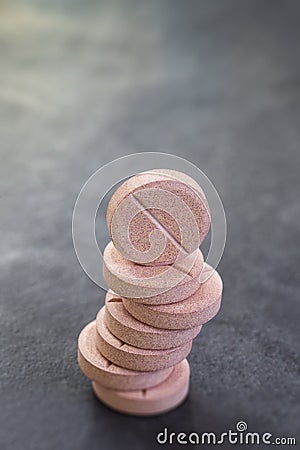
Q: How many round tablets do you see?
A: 7